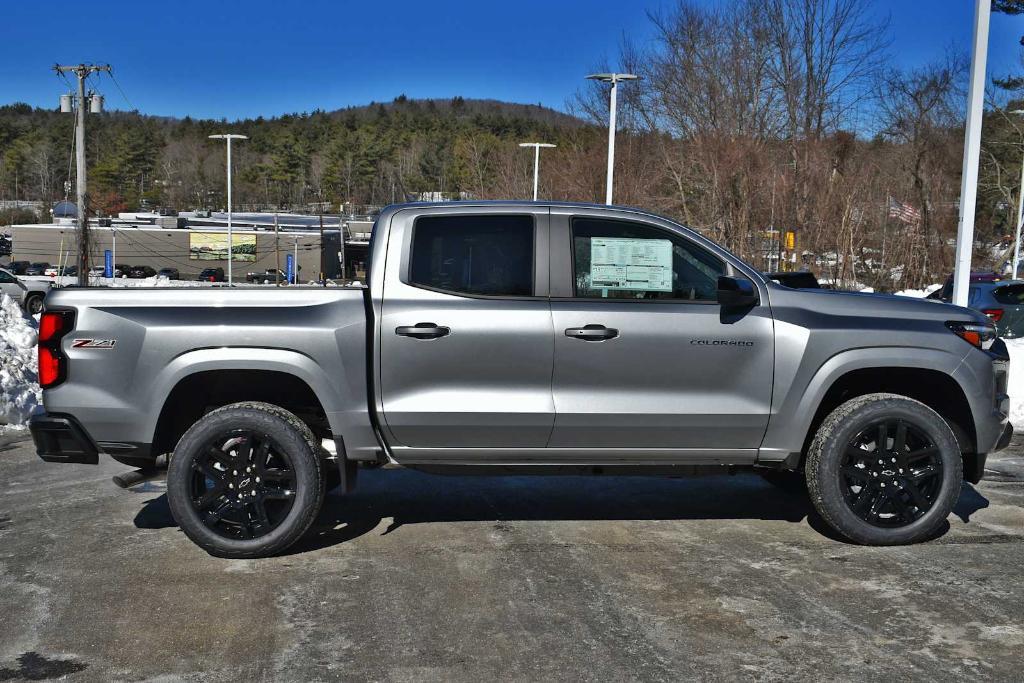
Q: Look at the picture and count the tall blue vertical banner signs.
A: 2